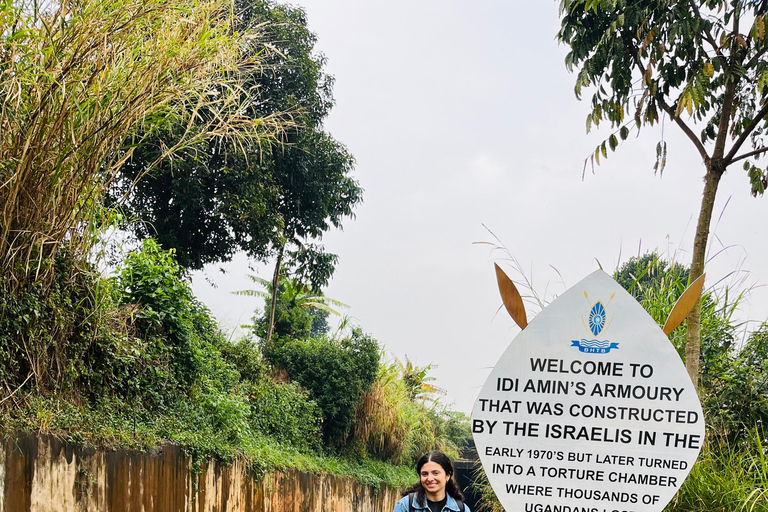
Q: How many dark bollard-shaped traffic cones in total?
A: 0